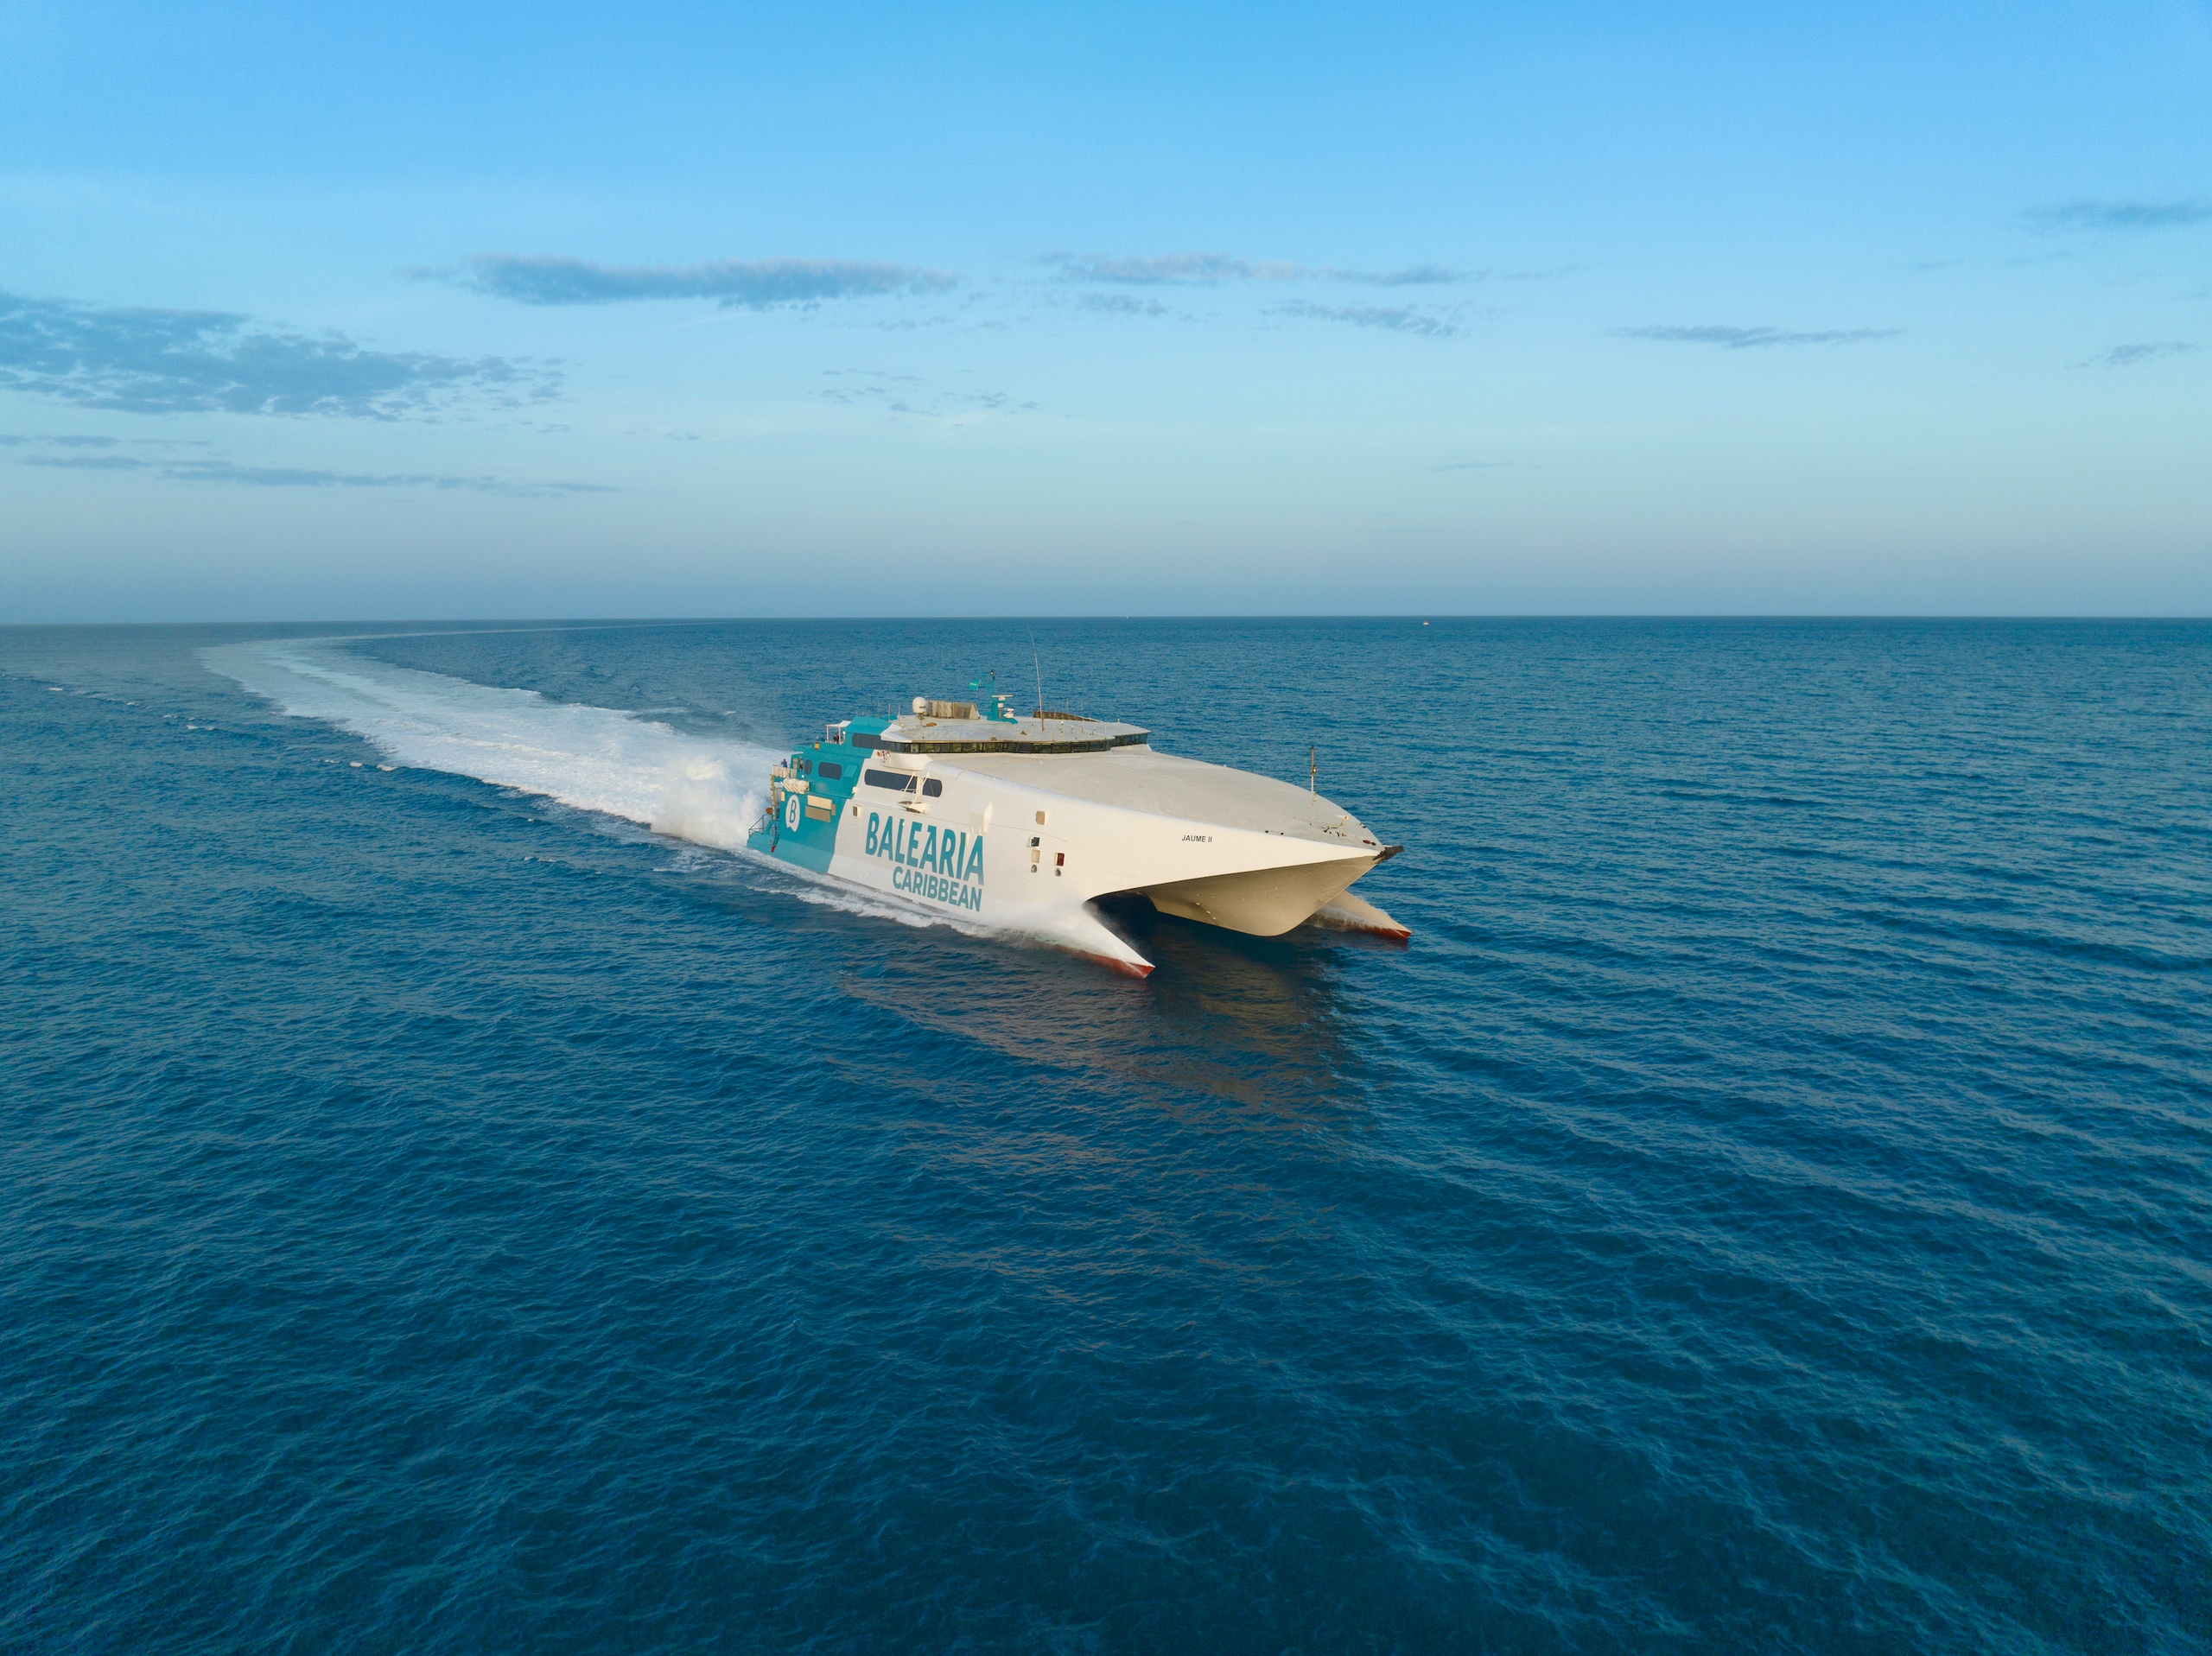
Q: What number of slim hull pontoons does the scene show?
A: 2